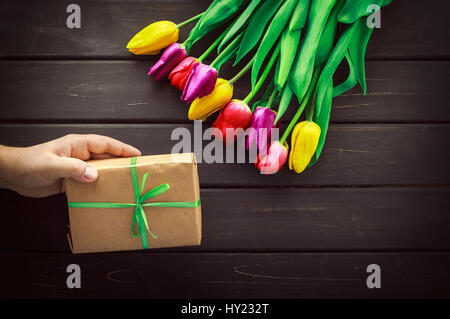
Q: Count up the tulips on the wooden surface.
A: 9